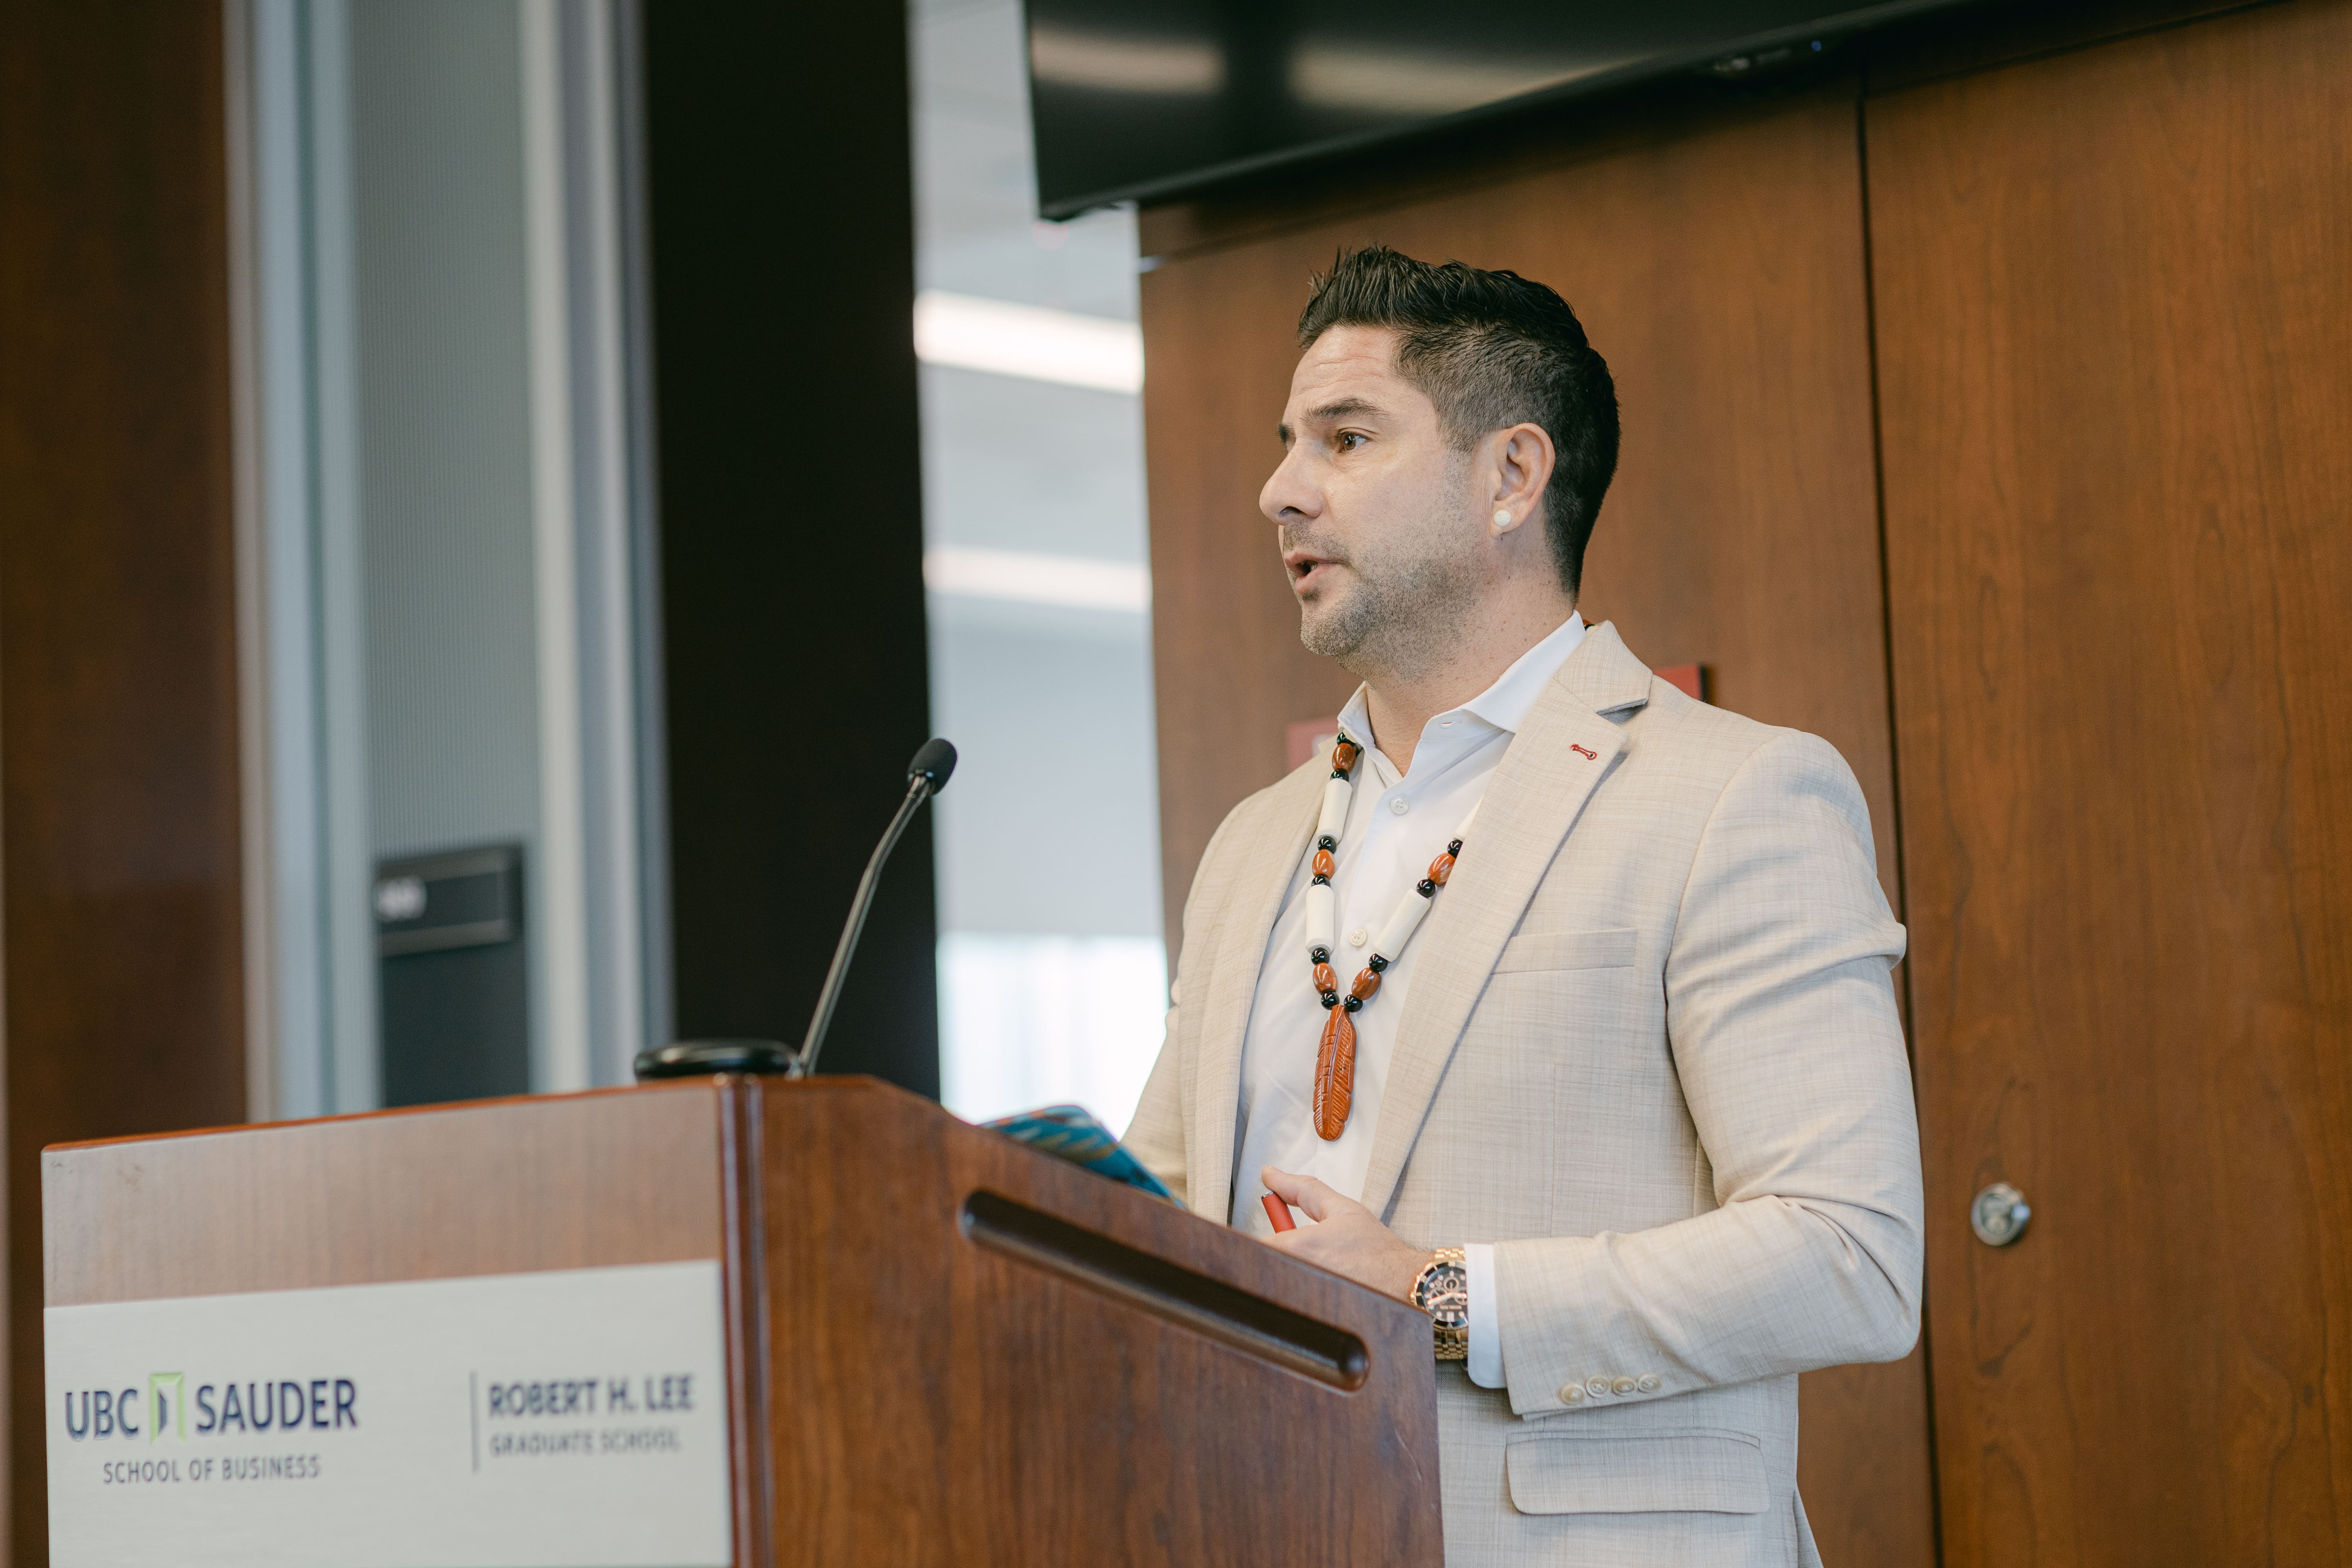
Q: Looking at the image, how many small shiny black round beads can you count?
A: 10